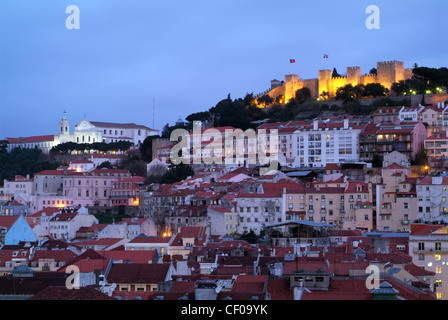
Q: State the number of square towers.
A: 4